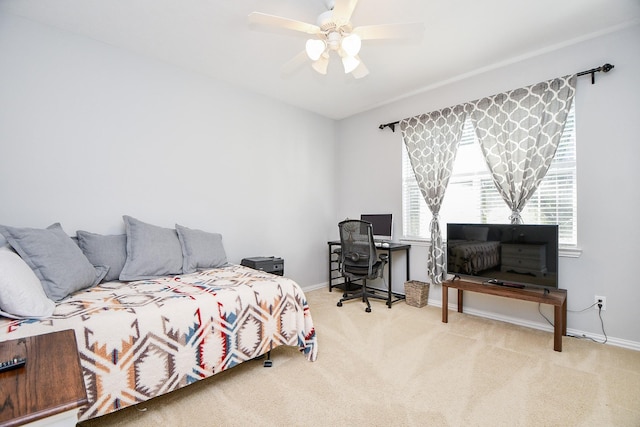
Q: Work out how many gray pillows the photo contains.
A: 4